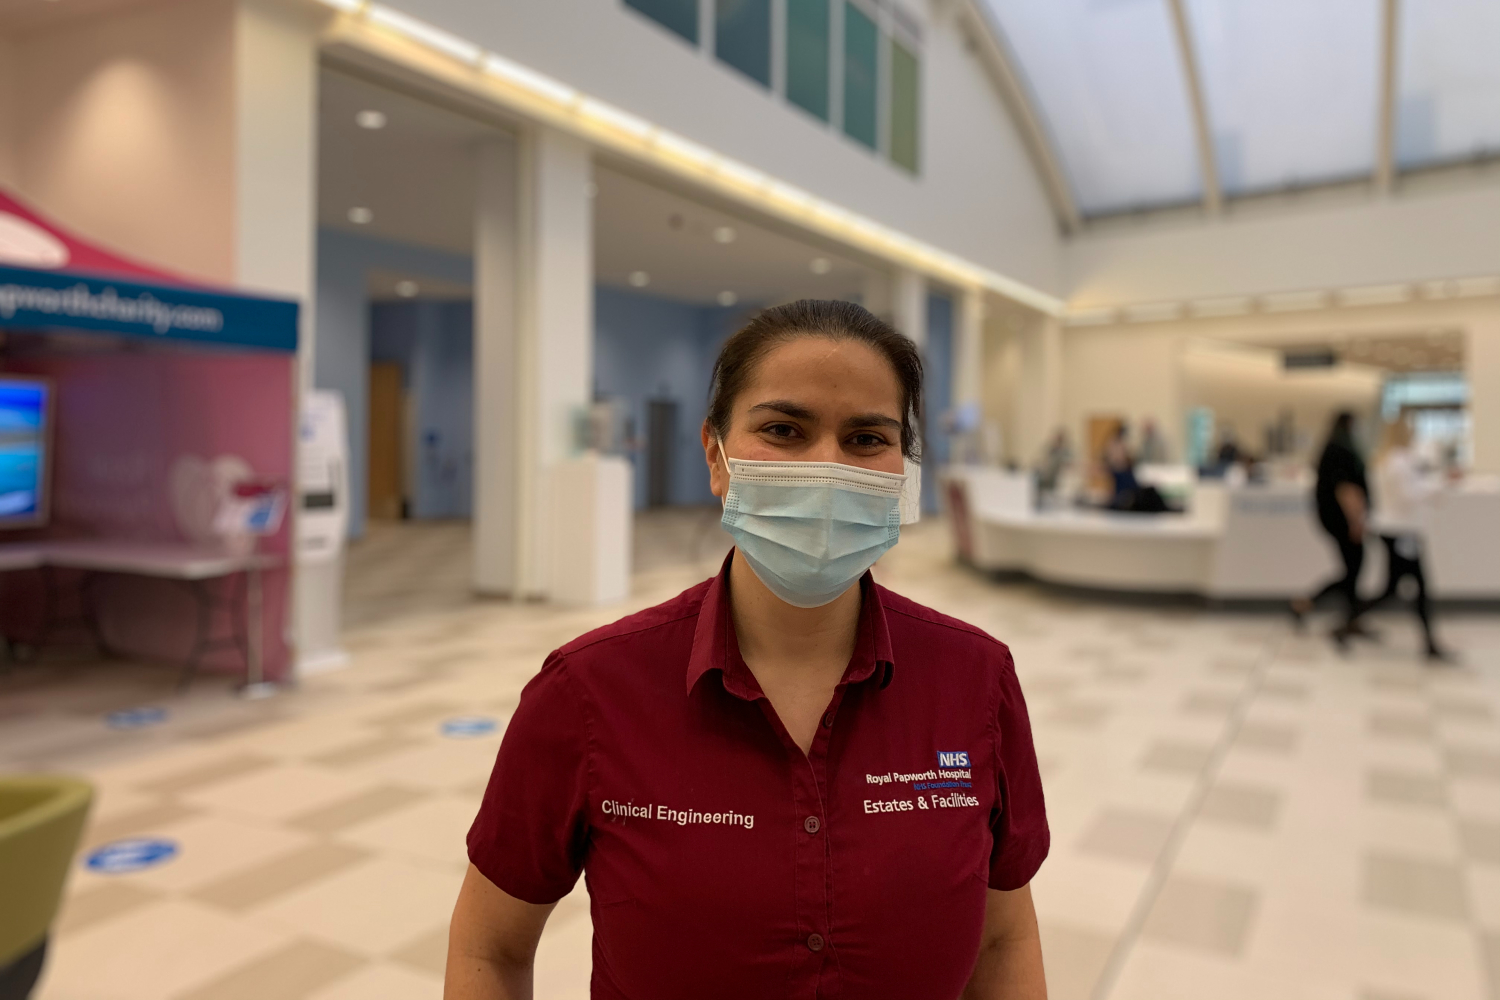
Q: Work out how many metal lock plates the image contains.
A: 0